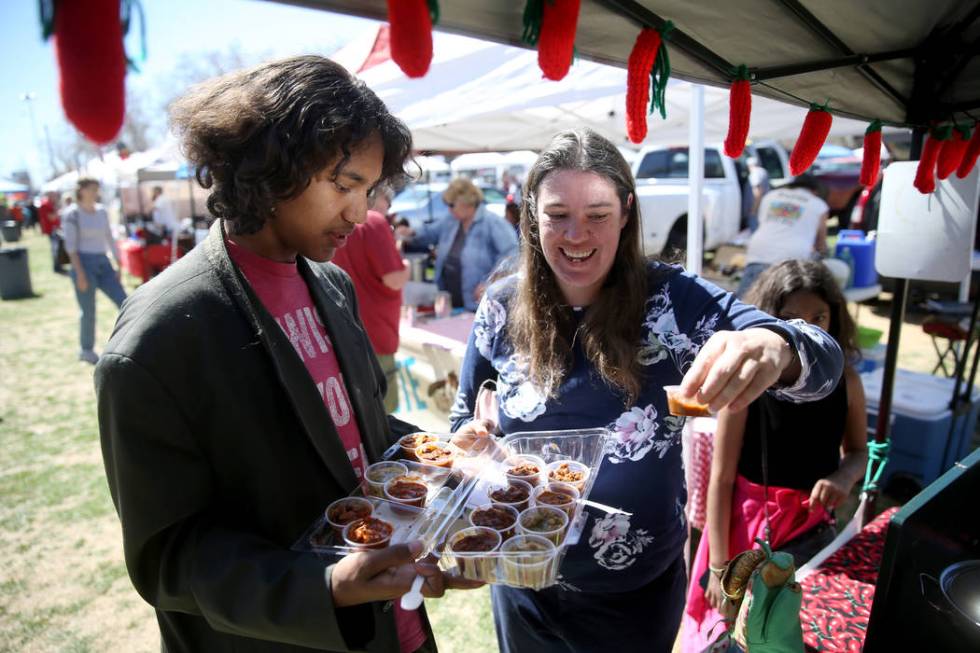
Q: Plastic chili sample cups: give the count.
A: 15